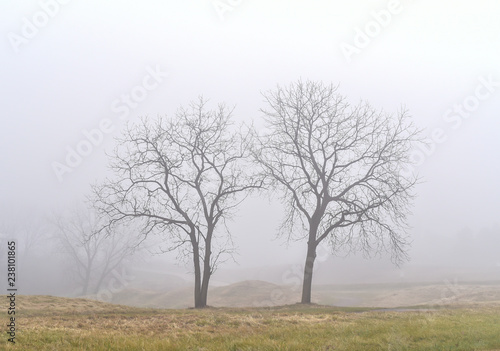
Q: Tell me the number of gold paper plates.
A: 0